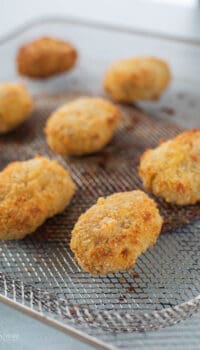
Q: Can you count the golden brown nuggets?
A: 7